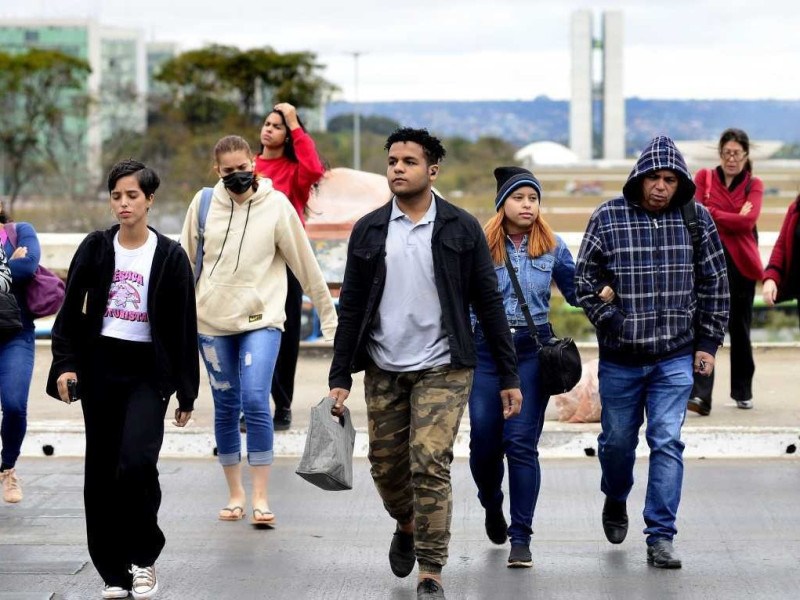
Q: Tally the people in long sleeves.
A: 9